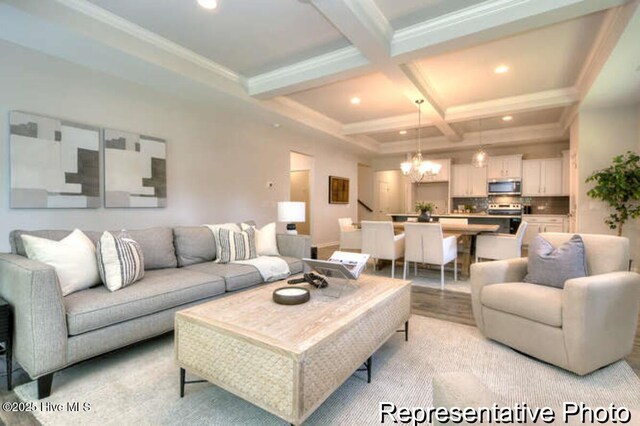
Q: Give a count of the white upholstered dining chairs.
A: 6